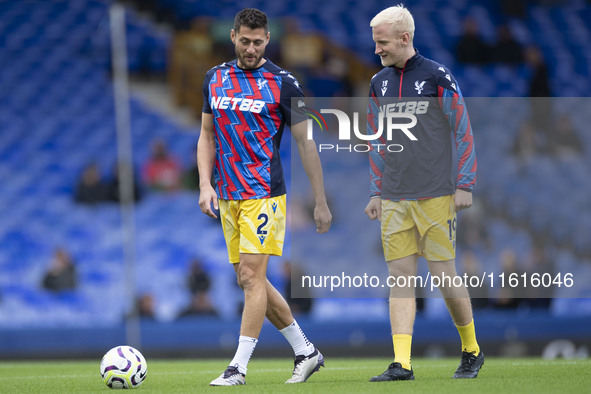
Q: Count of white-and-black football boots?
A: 2